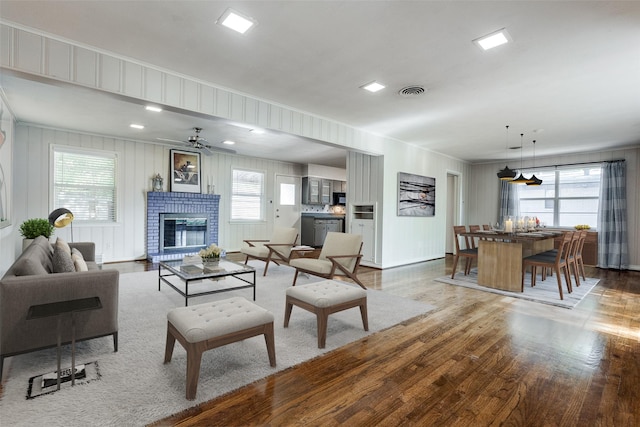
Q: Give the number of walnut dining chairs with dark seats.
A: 6